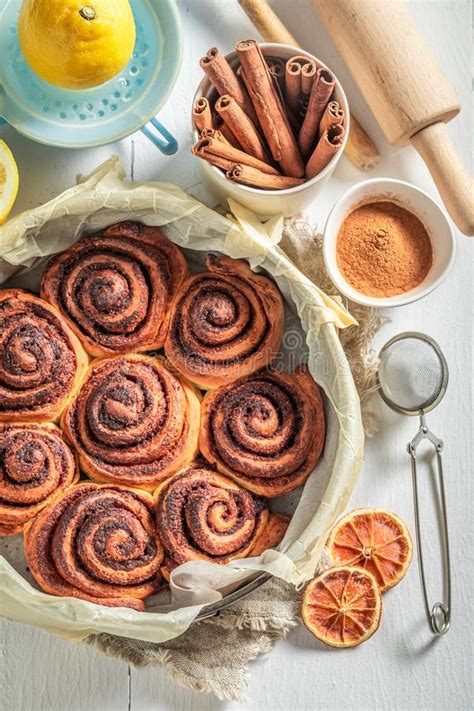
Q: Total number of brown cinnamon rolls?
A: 8